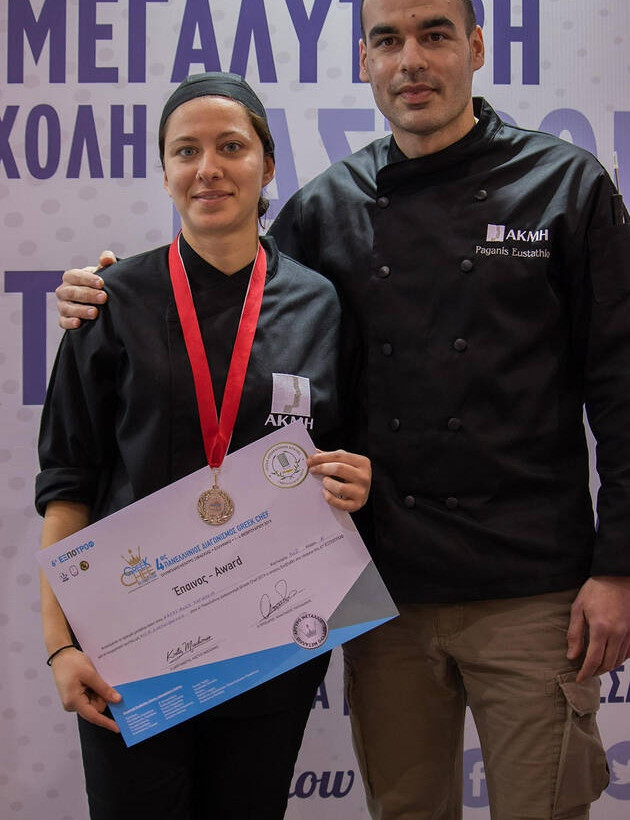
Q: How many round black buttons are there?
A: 10